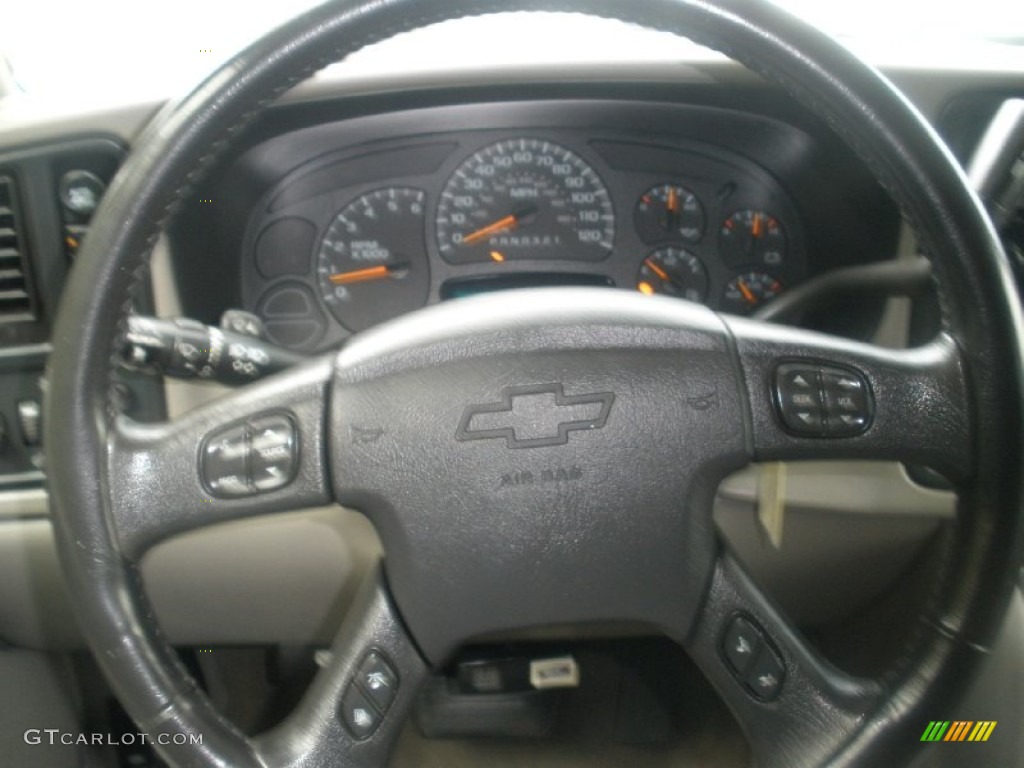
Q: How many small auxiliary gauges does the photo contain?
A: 4